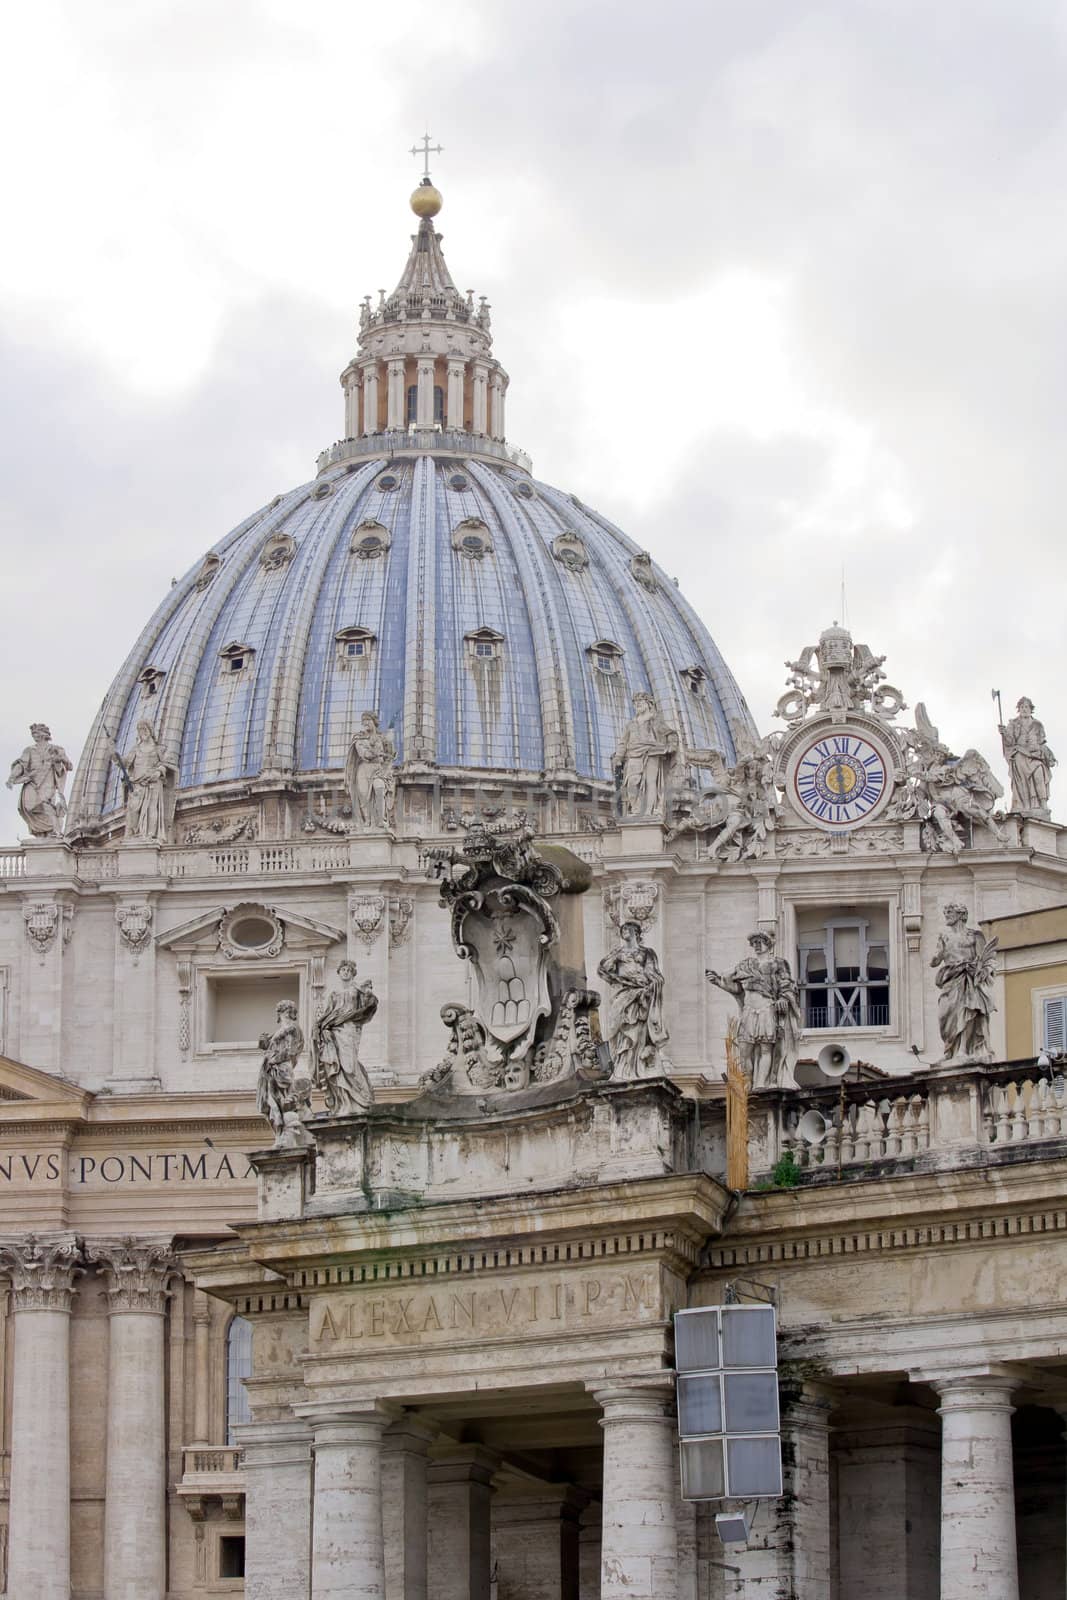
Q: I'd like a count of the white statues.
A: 12